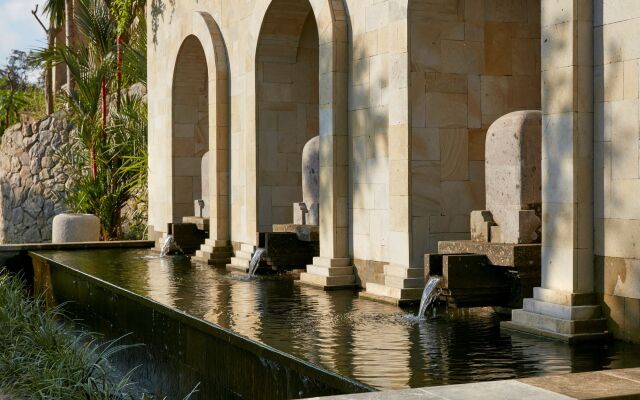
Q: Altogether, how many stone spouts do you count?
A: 3